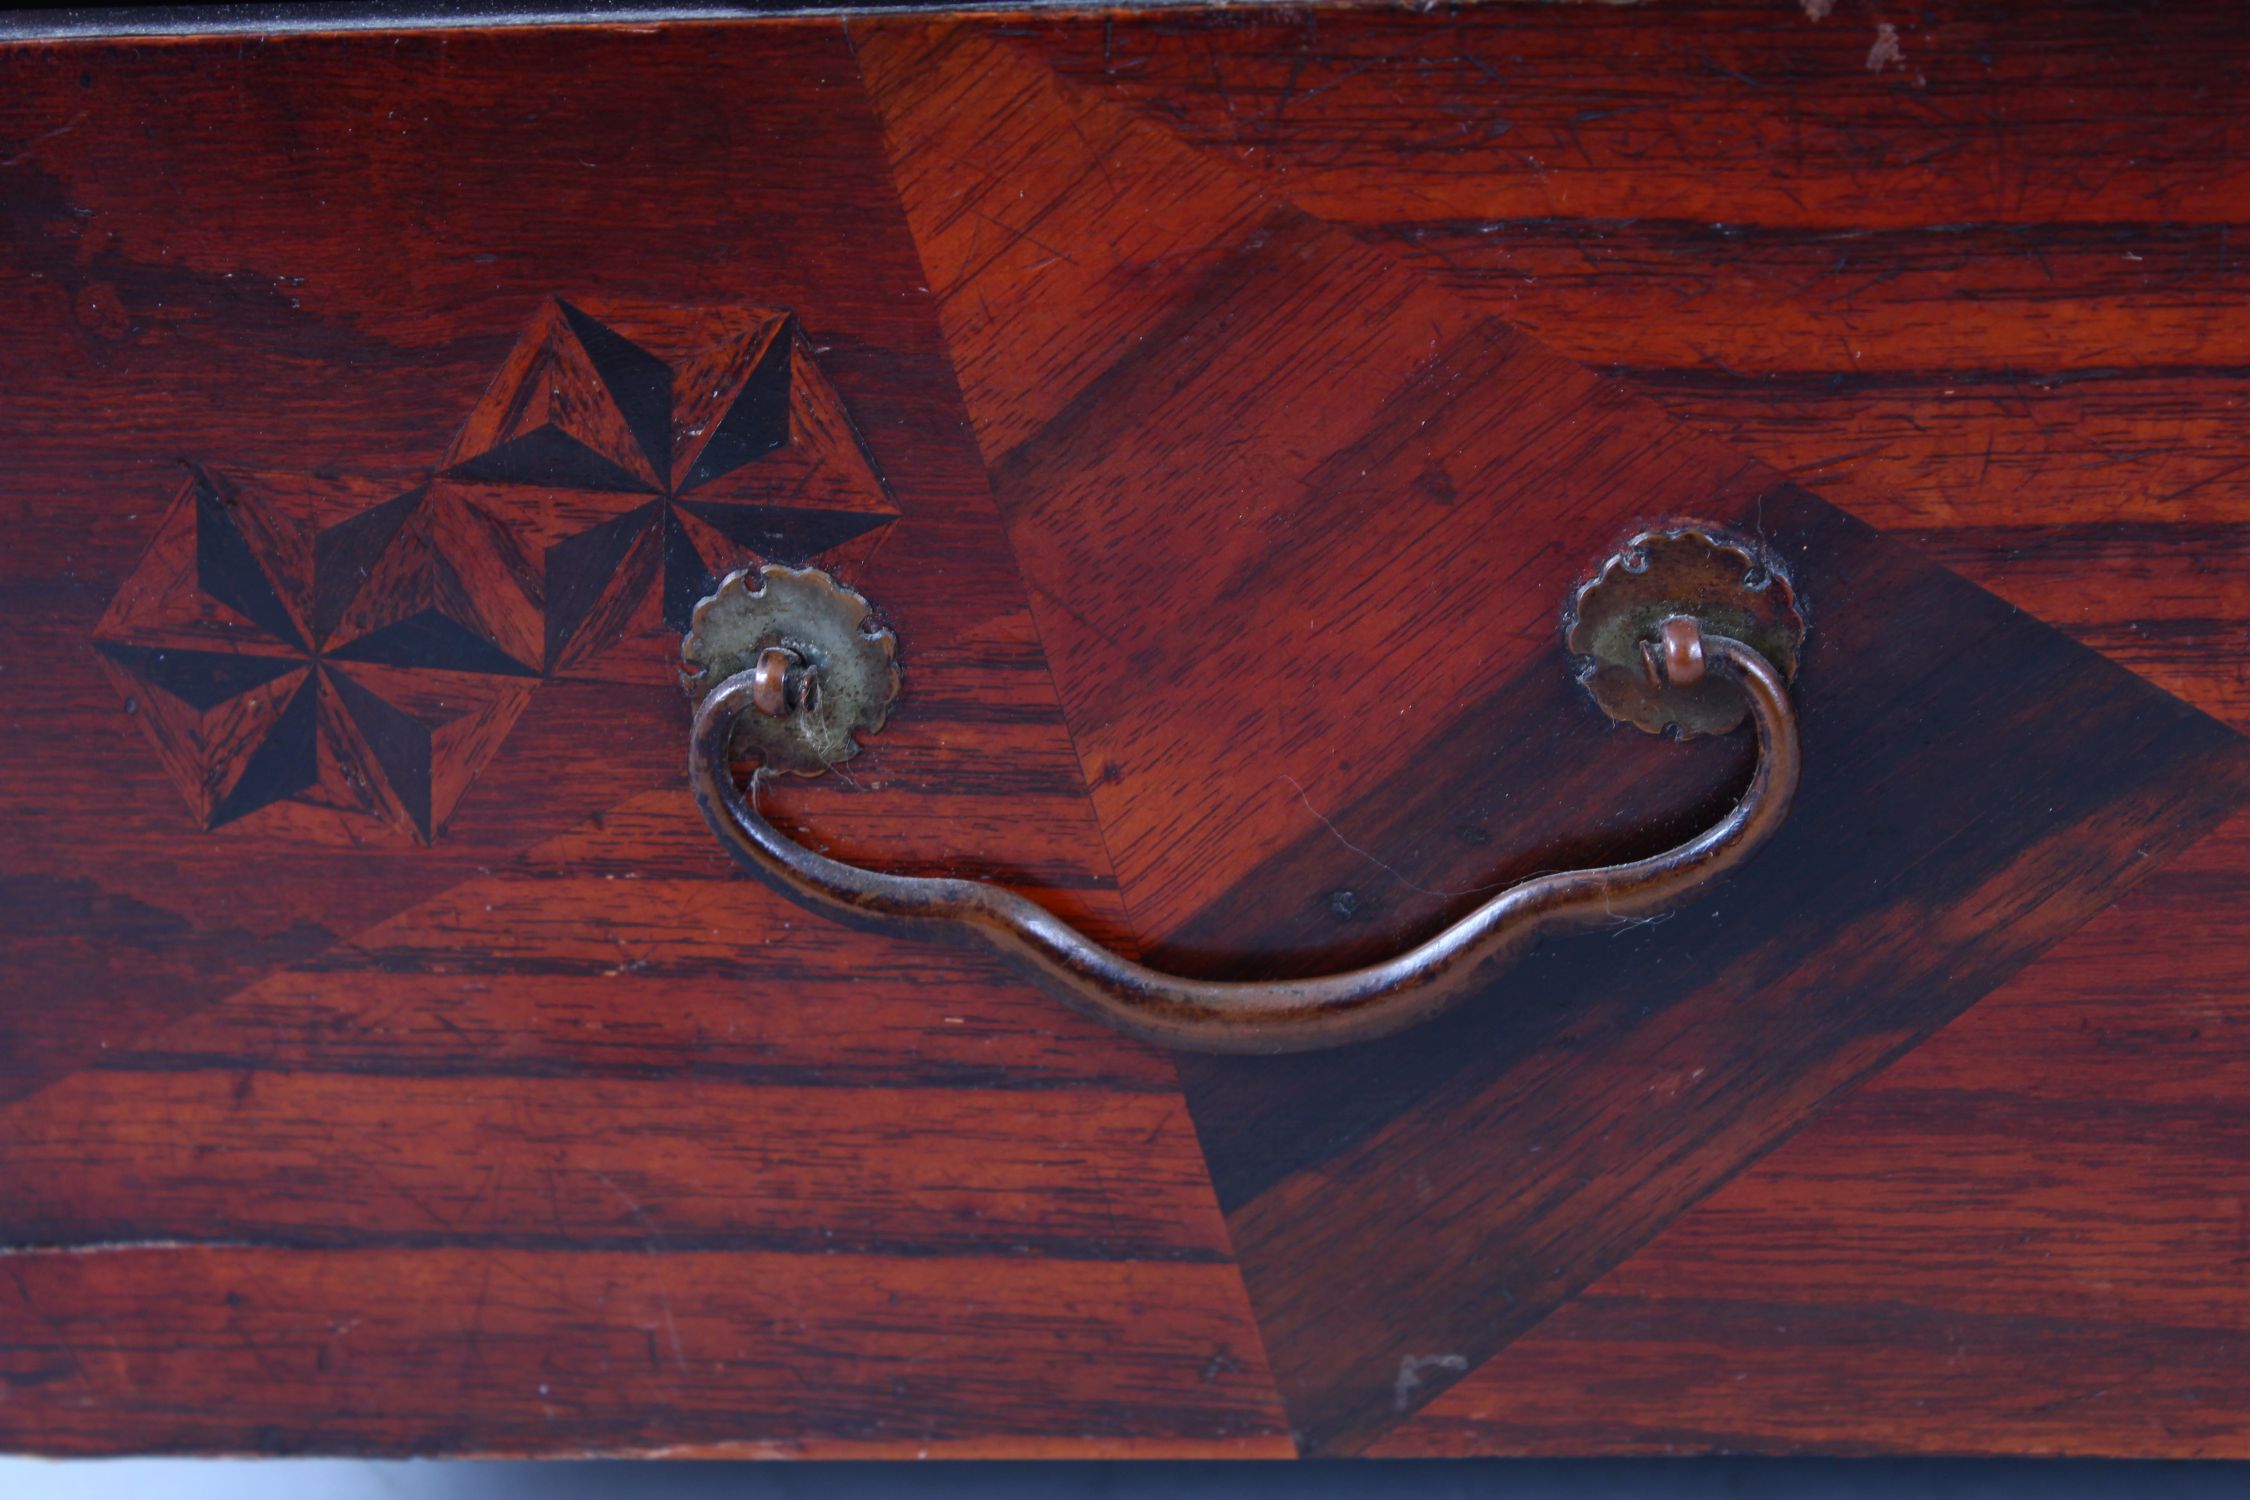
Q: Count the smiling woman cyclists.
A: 0